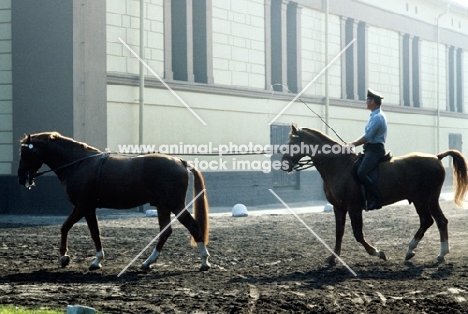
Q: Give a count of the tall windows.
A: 10